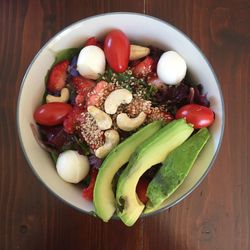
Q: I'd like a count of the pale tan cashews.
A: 6